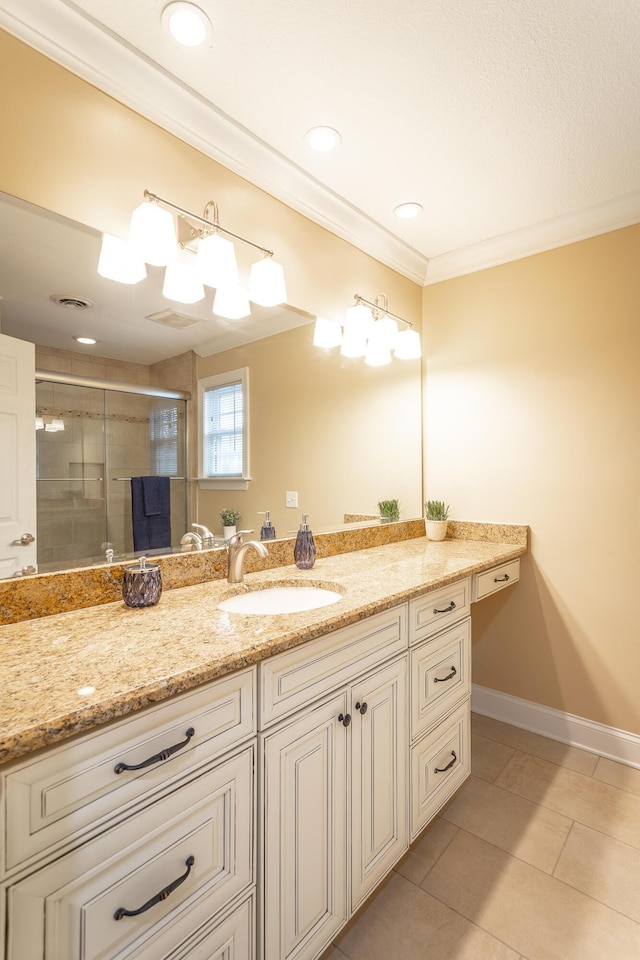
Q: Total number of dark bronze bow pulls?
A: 6